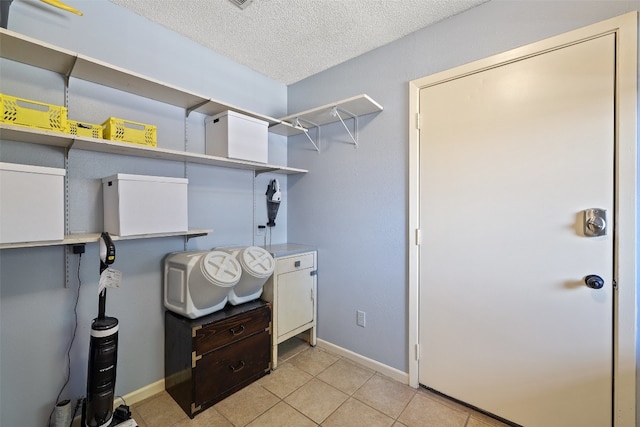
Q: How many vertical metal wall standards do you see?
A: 3